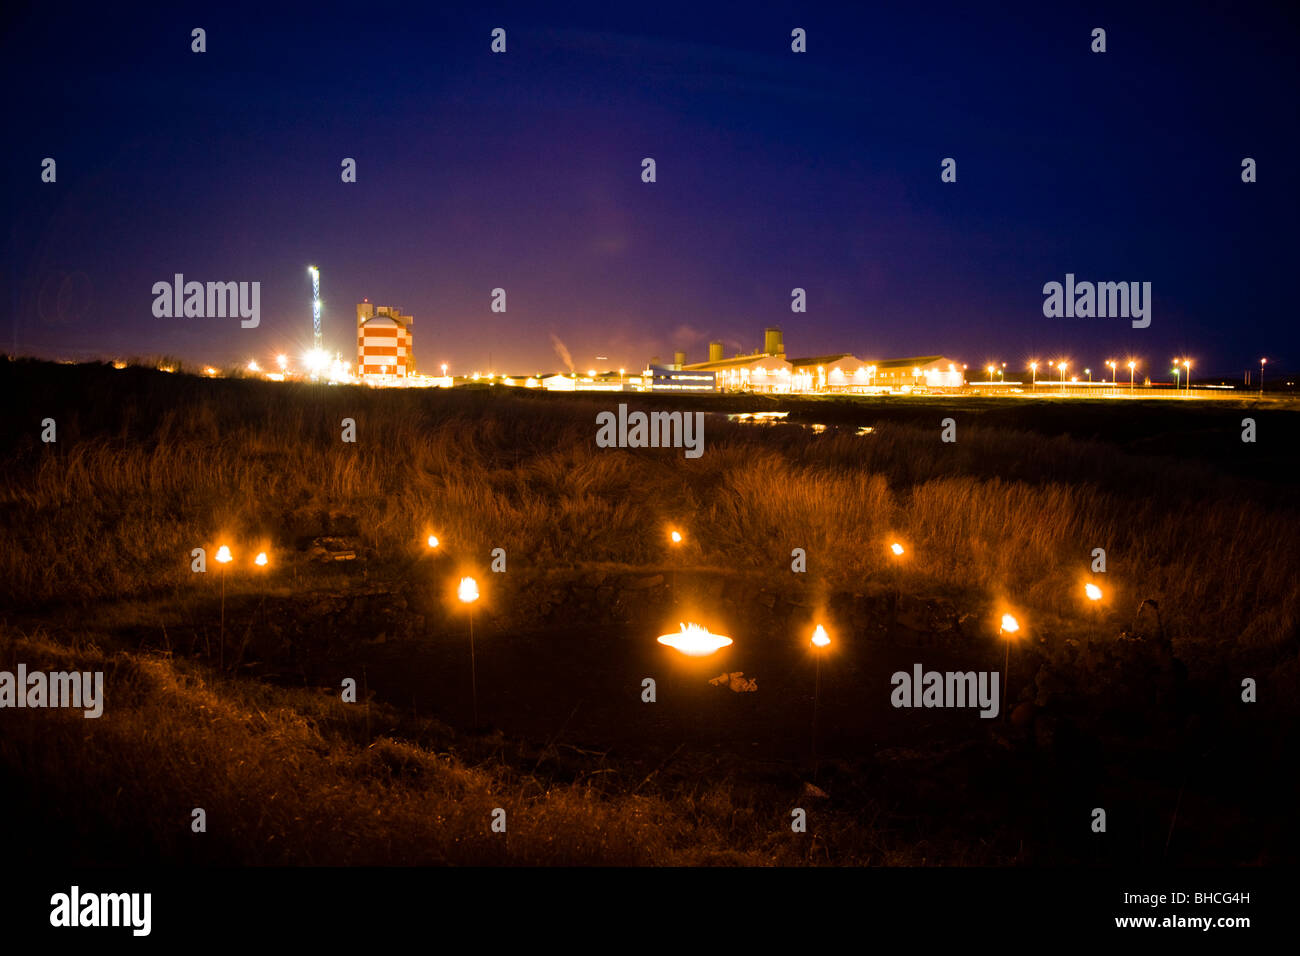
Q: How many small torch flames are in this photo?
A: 9